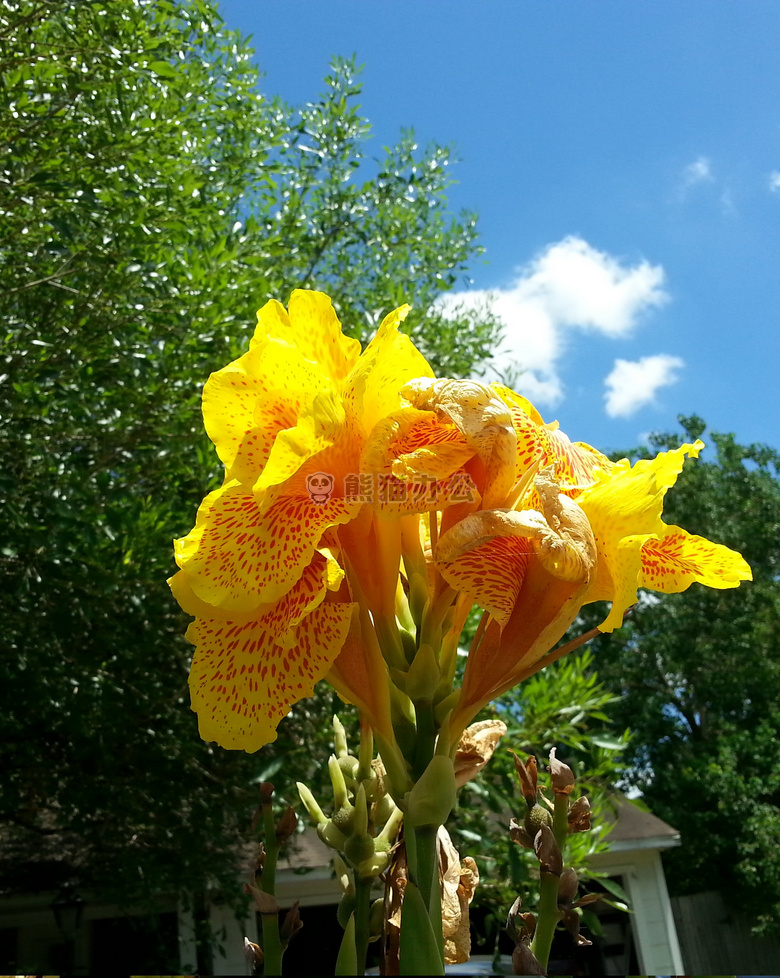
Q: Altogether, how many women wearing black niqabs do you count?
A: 0